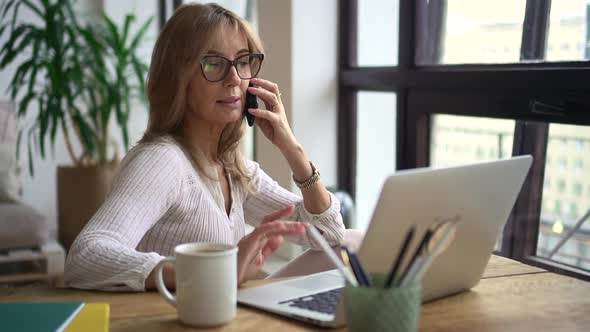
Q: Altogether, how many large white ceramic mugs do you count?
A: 1